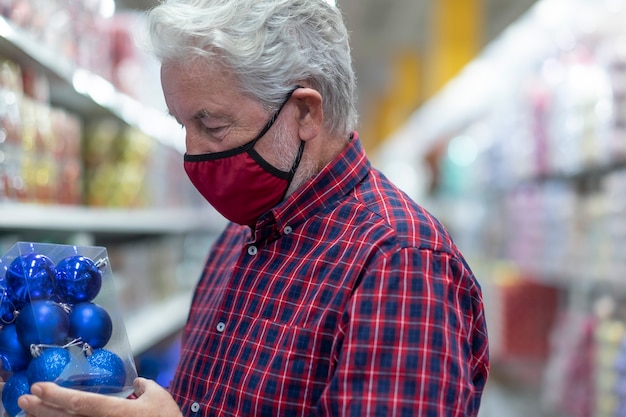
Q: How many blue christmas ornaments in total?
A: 9